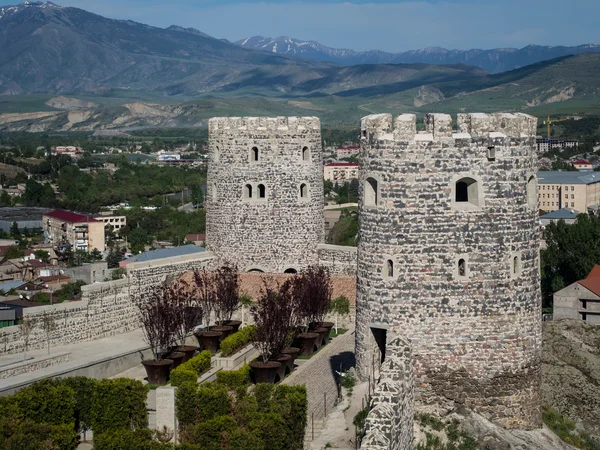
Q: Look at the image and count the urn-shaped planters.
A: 12